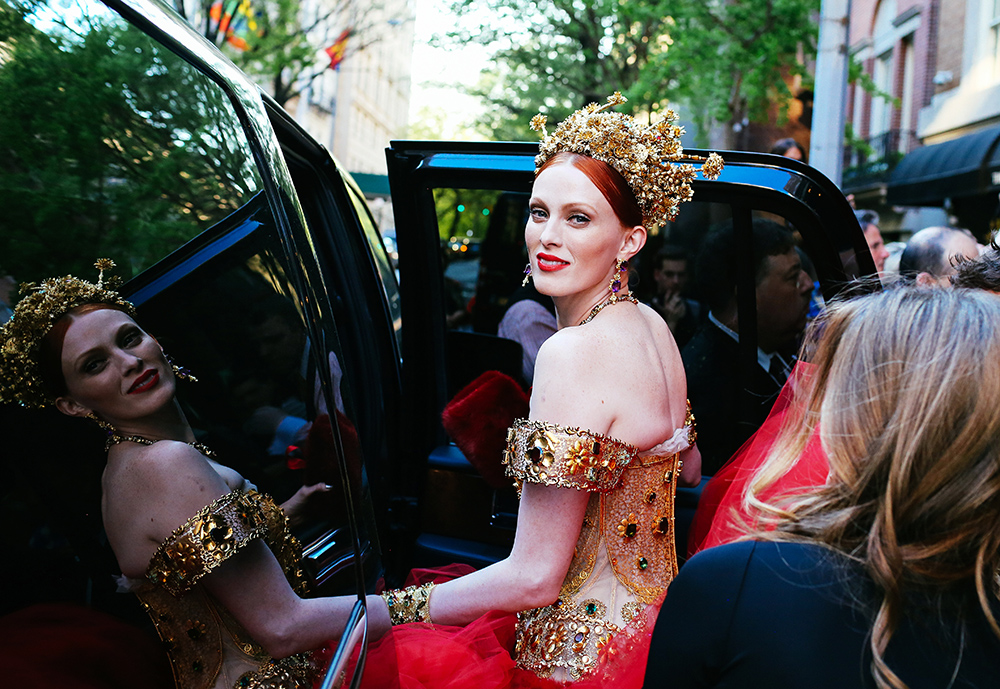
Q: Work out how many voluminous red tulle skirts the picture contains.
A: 1